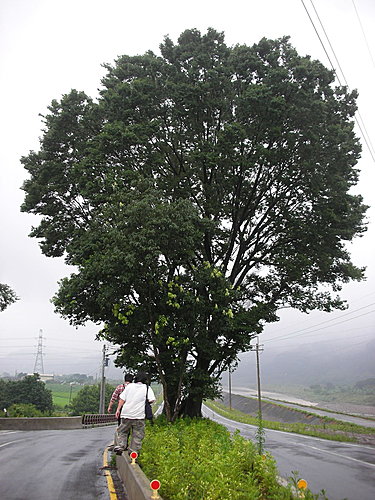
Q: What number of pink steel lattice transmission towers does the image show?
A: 0